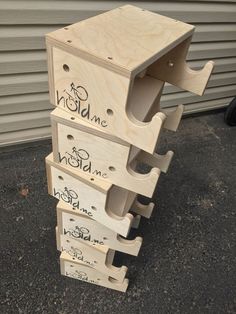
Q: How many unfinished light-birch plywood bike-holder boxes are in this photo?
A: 6